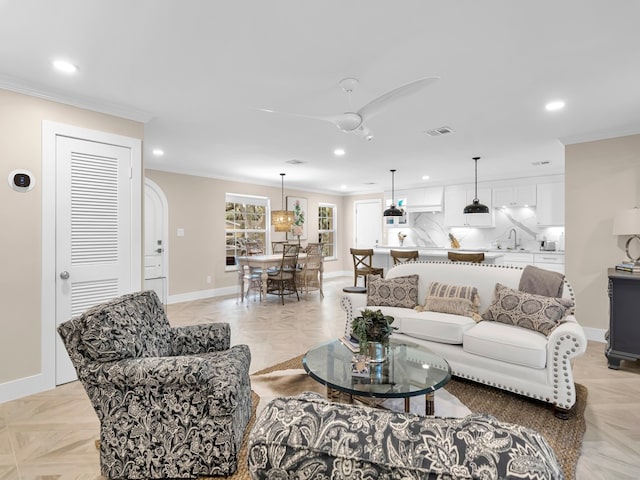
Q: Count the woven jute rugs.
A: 1